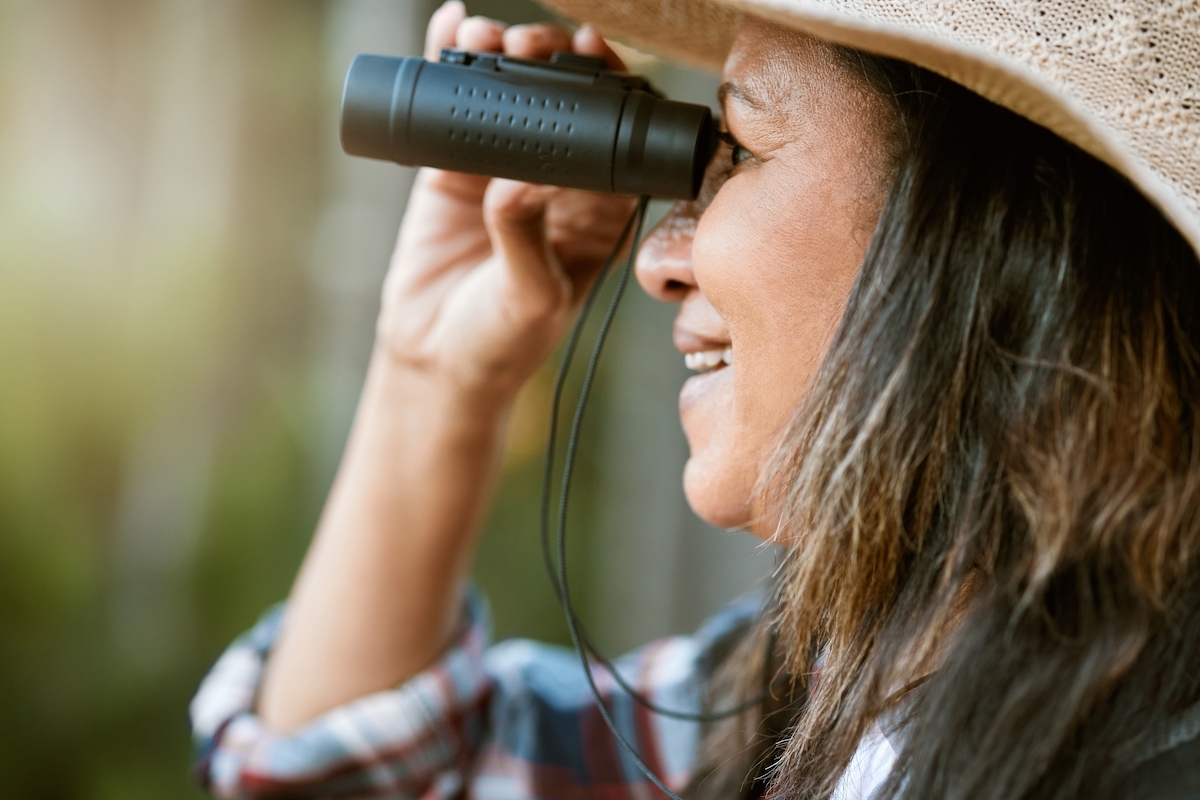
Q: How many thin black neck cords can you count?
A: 2